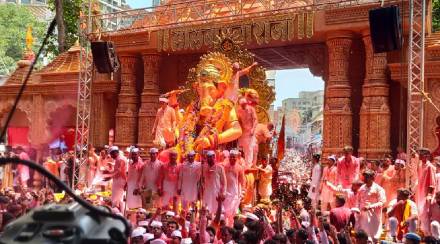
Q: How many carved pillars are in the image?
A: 4